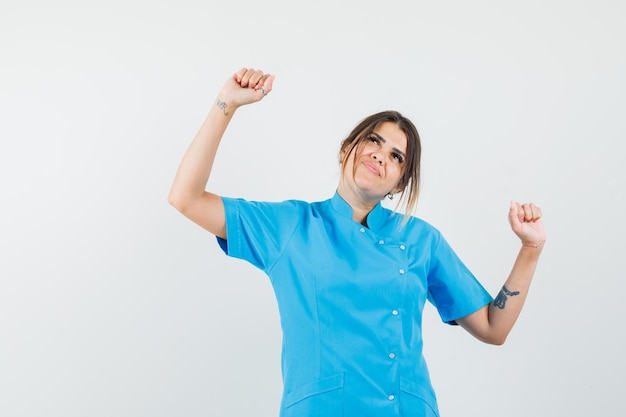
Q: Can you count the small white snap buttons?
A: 7